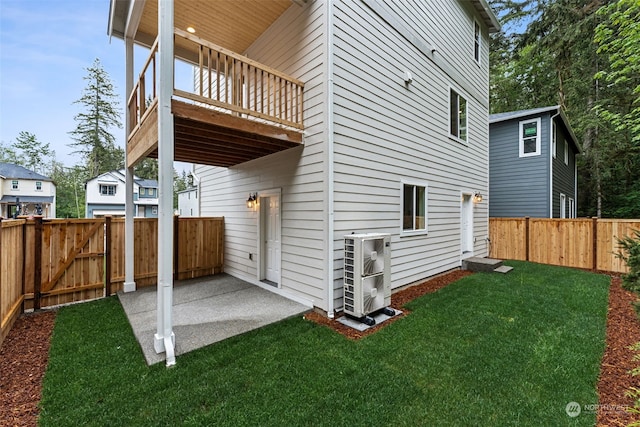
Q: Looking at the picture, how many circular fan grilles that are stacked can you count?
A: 2